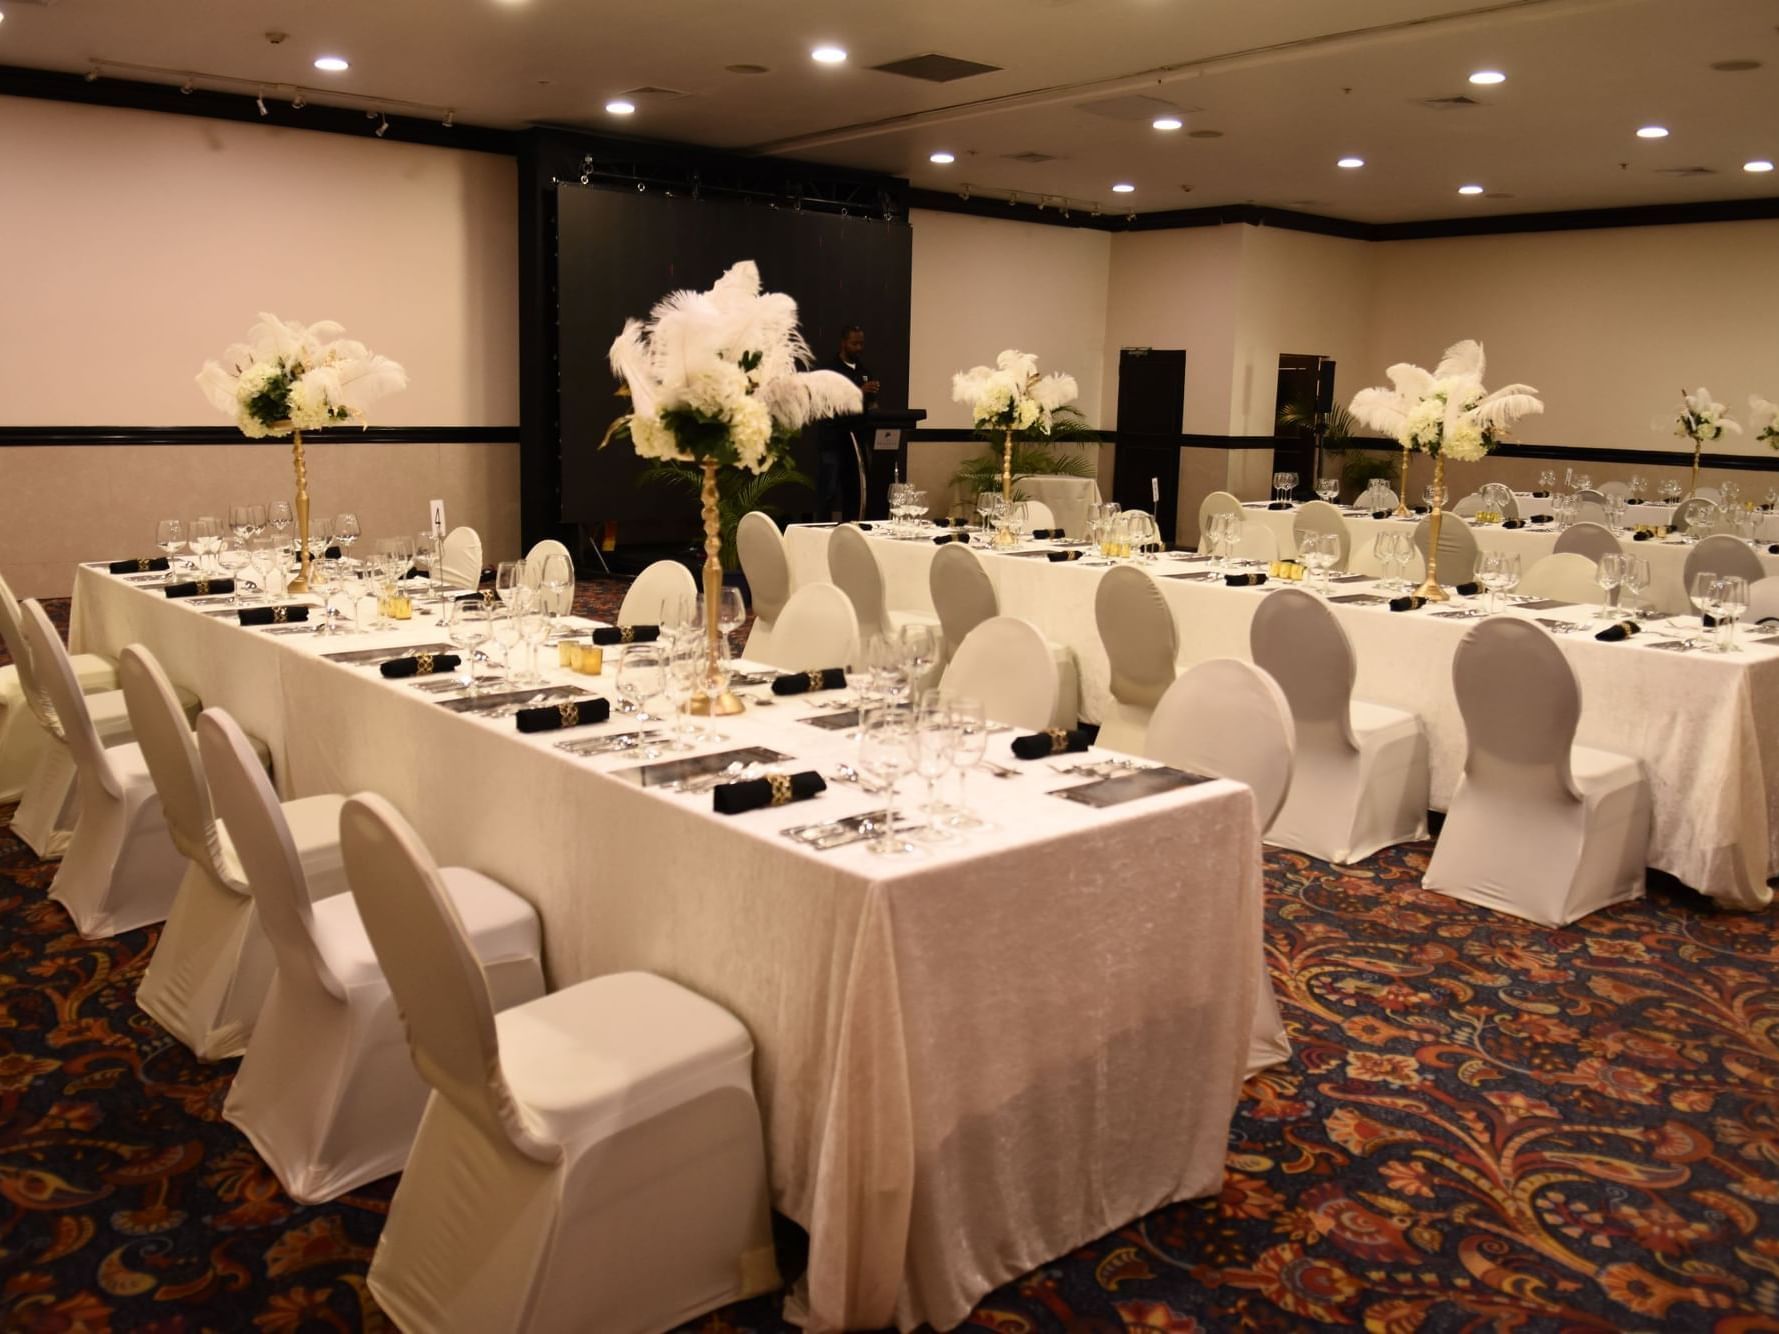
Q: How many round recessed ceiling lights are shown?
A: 11